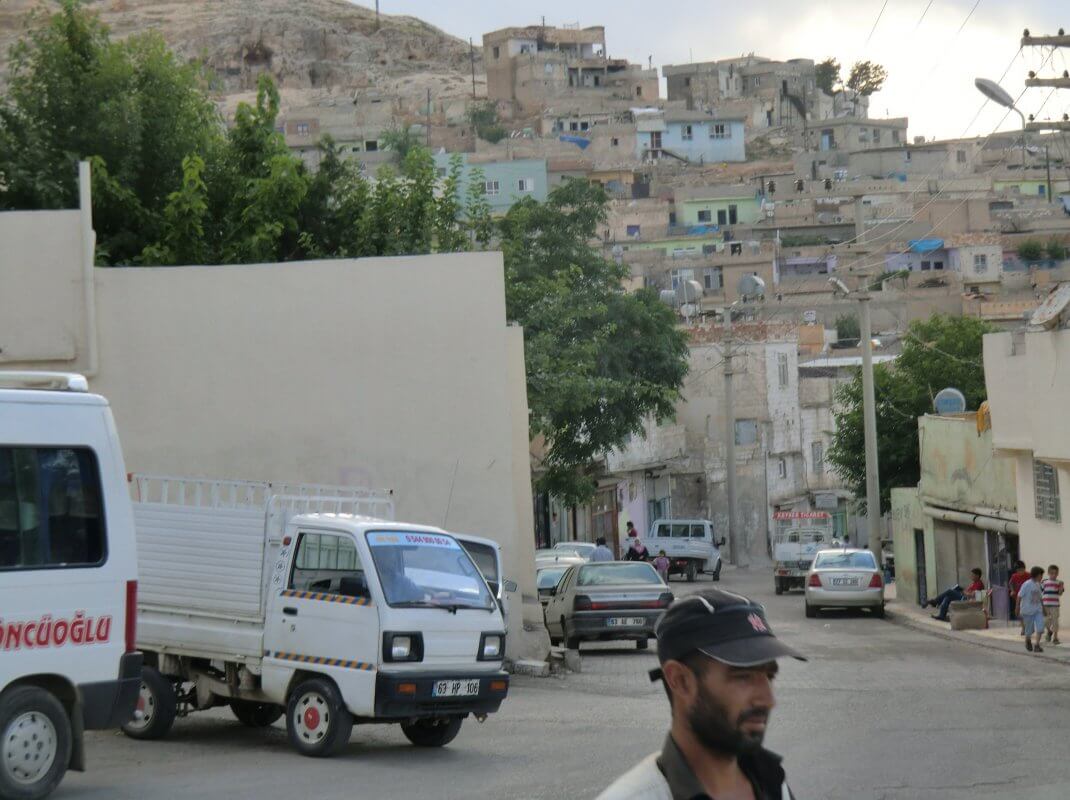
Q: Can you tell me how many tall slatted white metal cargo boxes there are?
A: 1